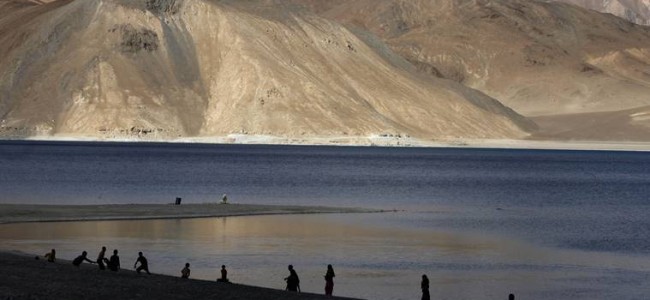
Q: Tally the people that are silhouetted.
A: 11